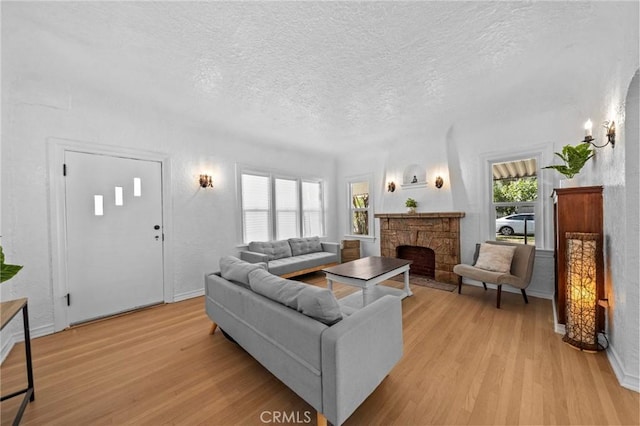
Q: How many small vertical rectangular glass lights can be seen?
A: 3